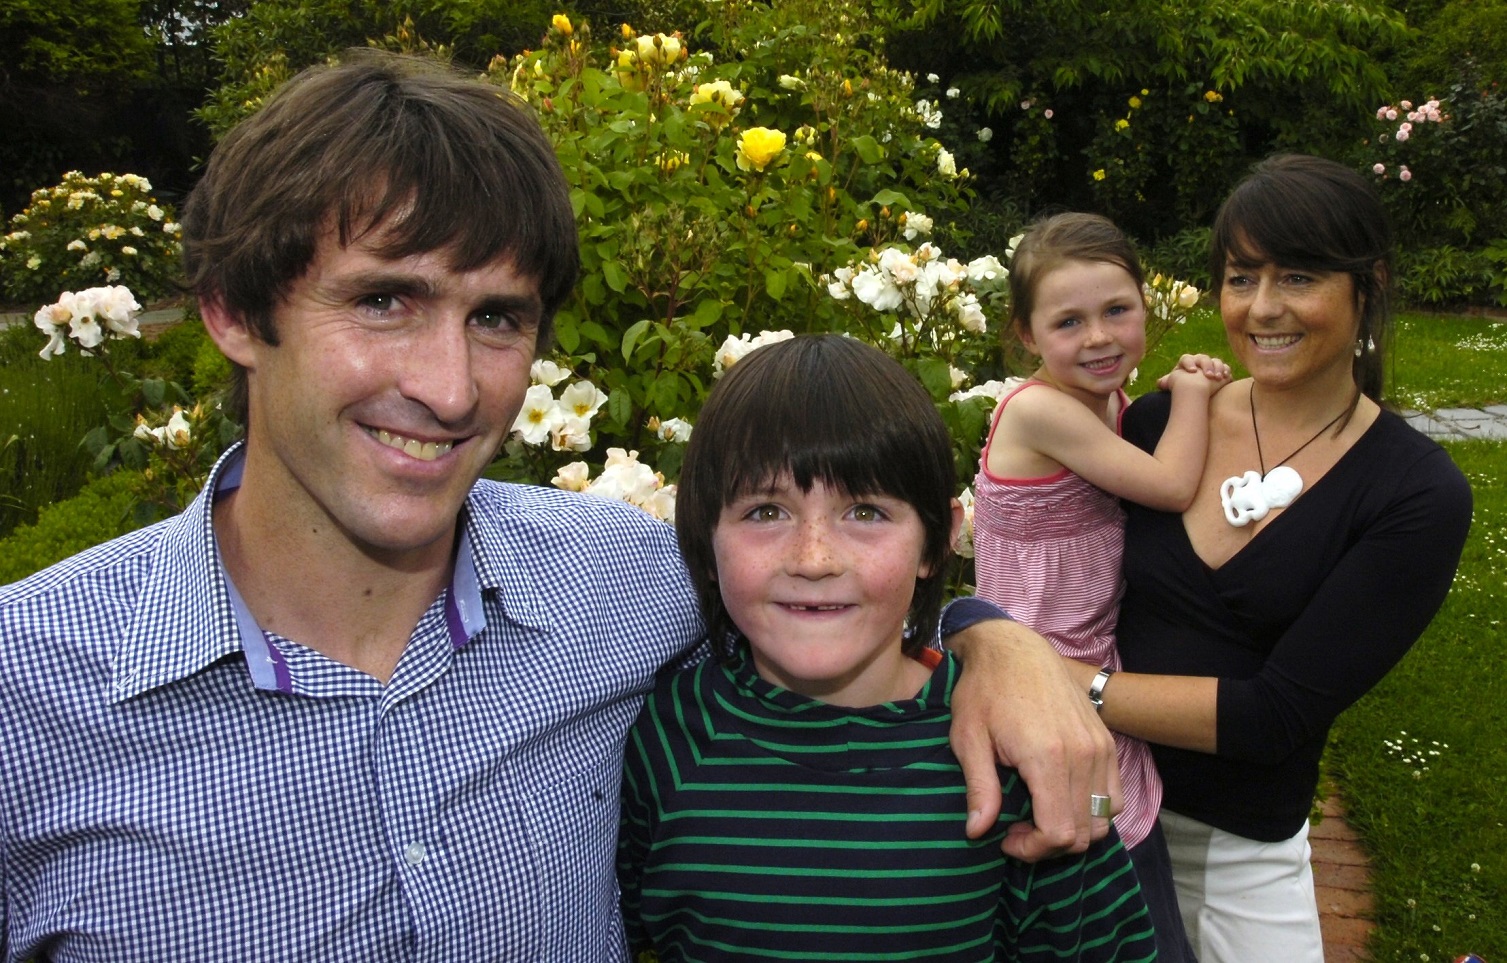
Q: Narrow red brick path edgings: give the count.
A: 1